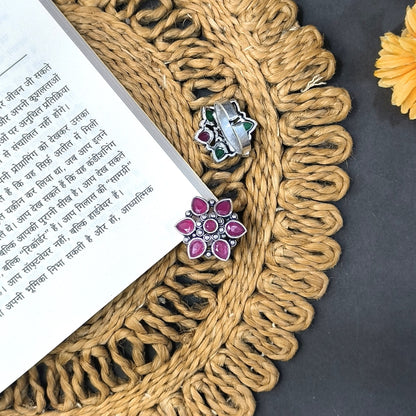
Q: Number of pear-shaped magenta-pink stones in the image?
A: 6